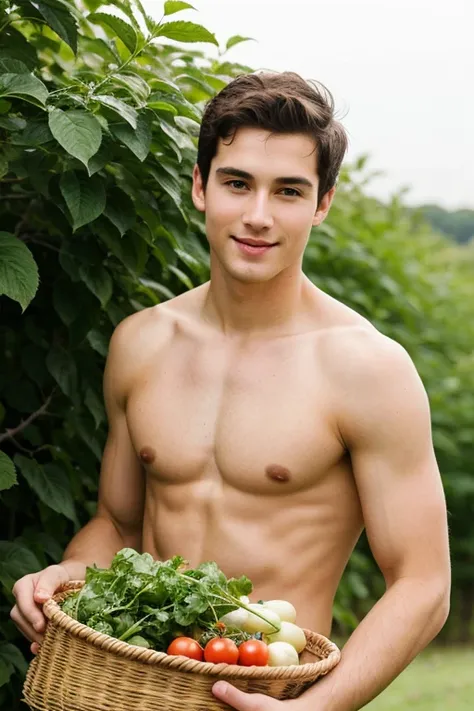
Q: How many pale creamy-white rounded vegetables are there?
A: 5